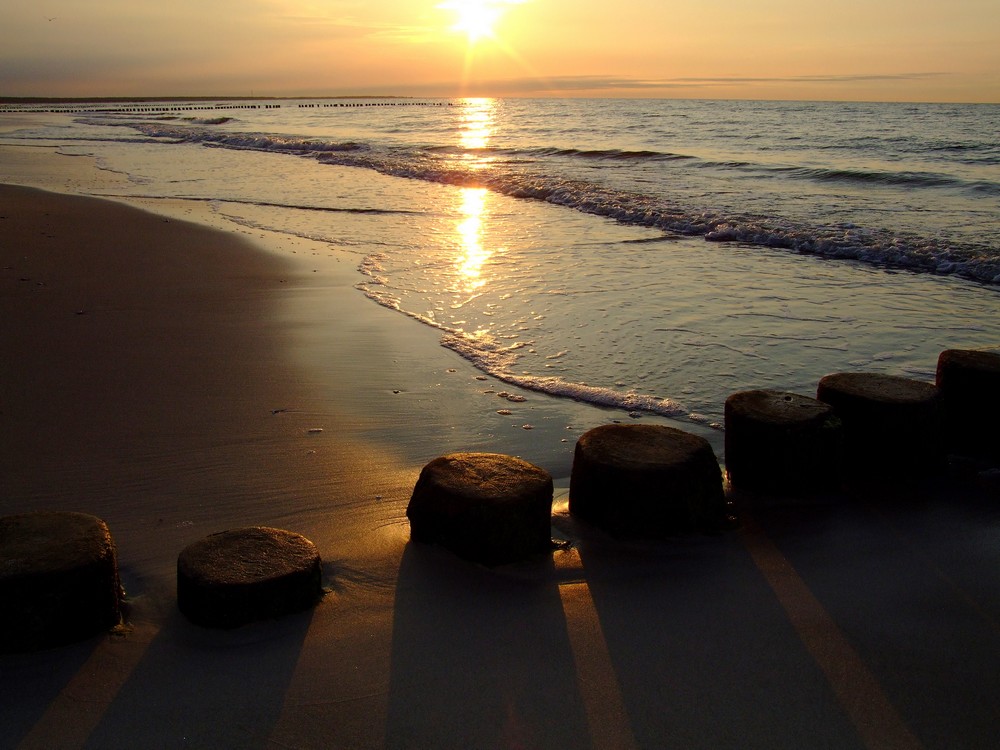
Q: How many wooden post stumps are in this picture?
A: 7